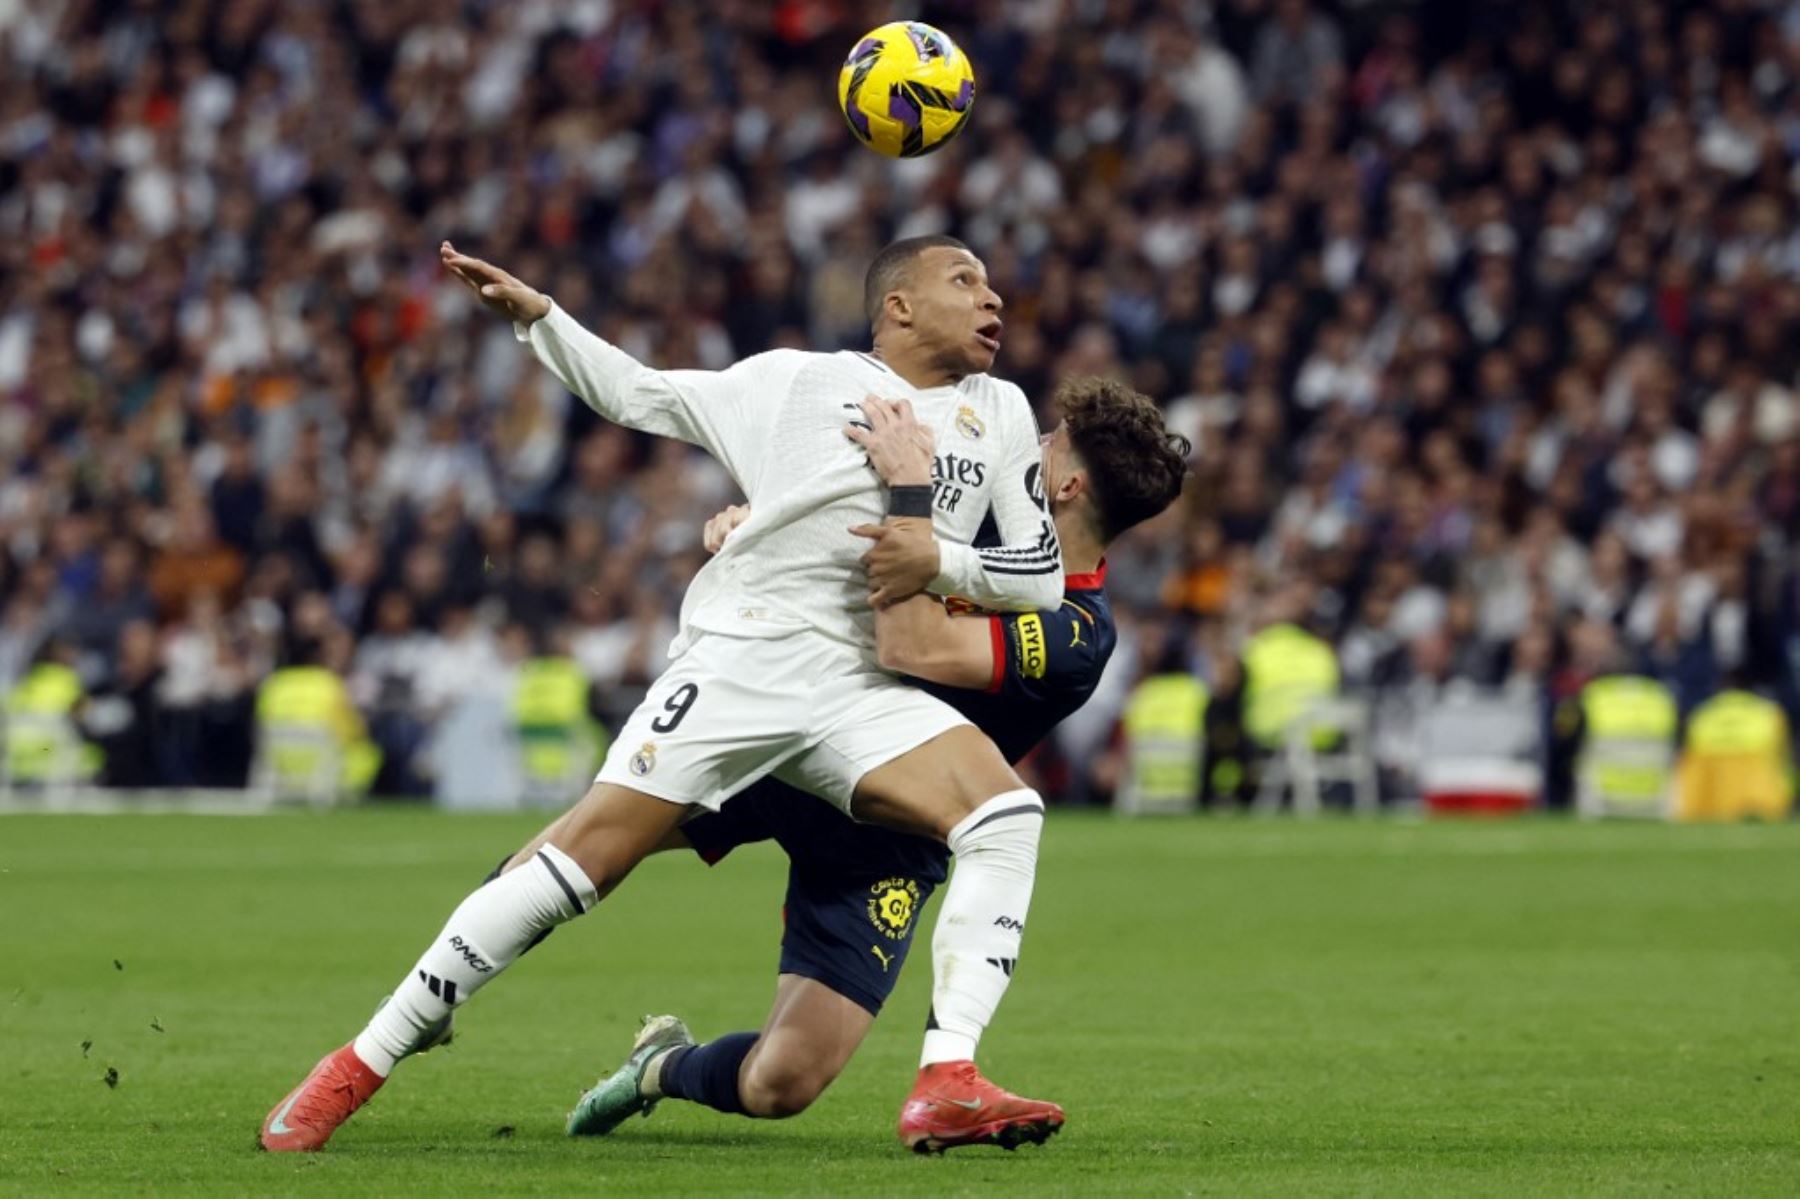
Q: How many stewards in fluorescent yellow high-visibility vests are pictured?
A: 7